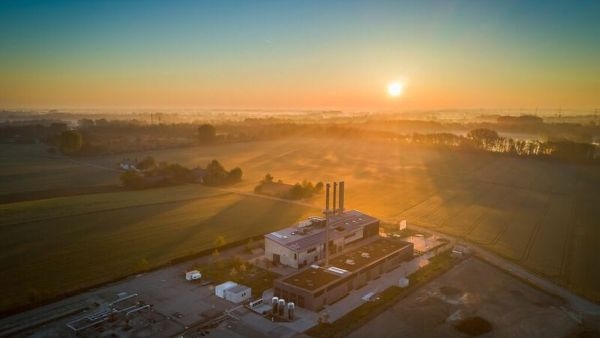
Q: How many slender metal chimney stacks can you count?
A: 3